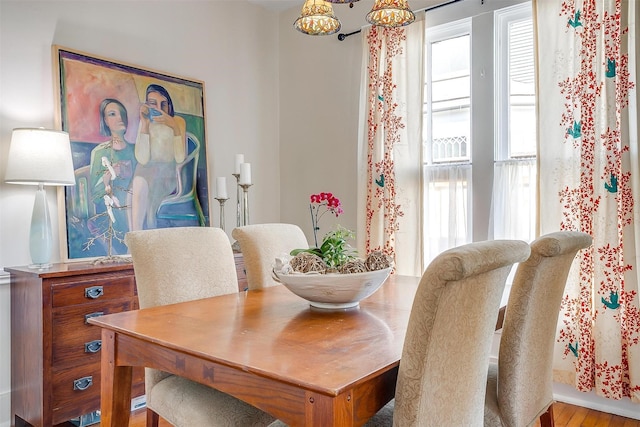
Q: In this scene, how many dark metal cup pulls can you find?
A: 4